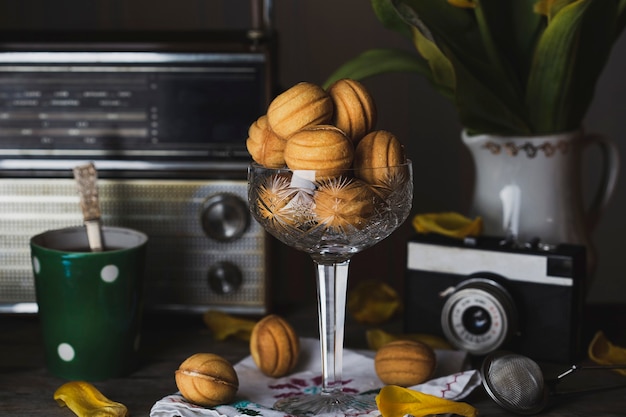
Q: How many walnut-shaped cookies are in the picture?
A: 10